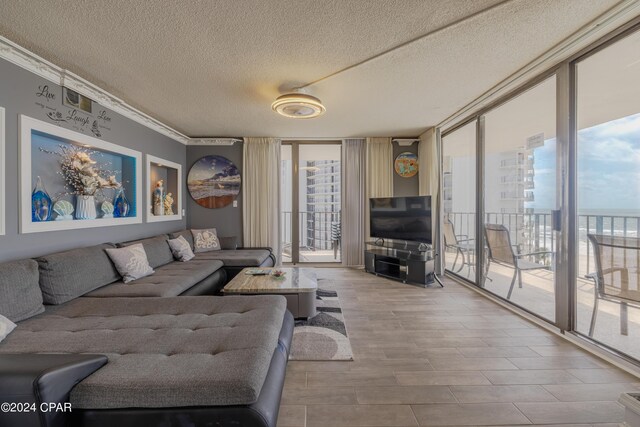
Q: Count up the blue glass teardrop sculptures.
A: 2